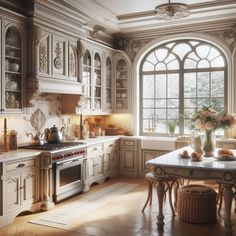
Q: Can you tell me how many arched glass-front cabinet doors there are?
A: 5